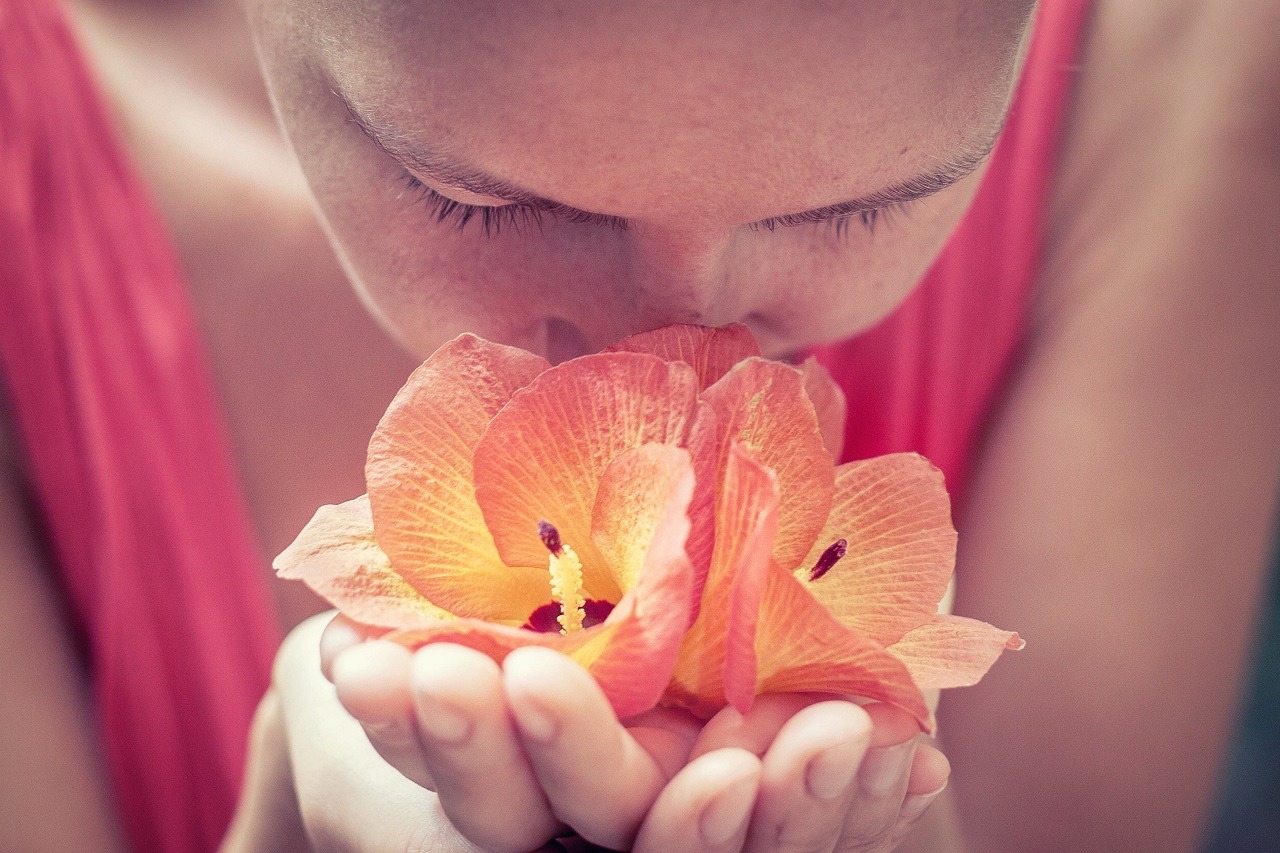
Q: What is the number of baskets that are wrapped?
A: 0